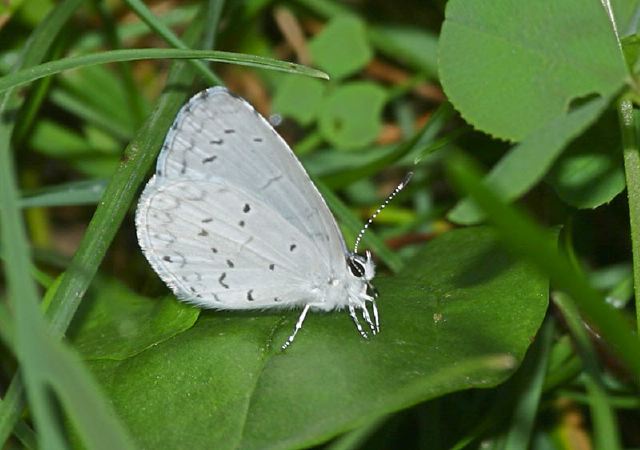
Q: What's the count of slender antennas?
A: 1